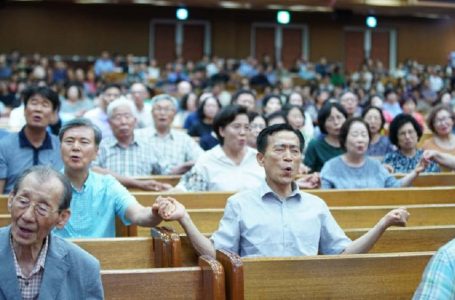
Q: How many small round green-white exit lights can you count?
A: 3